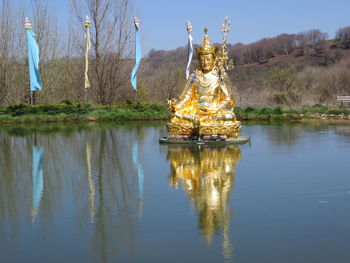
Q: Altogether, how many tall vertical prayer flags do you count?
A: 4